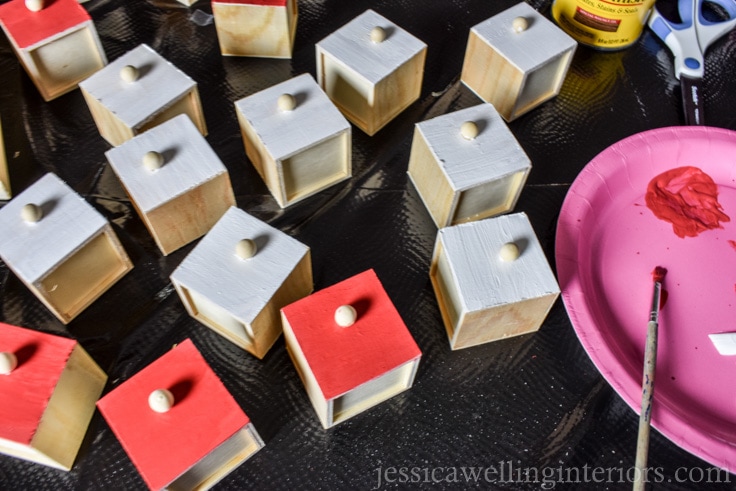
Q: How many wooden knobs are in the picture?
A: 13